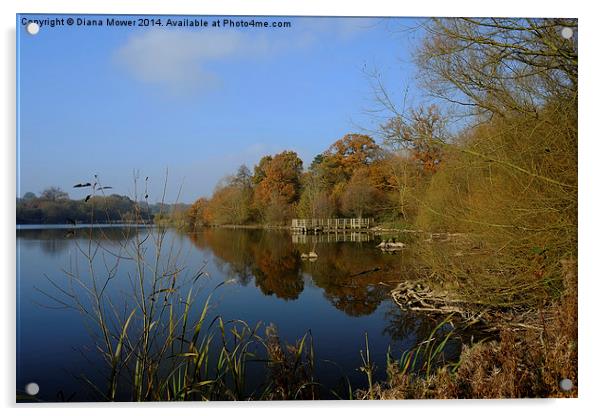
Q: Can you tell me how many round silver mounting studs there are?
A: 4